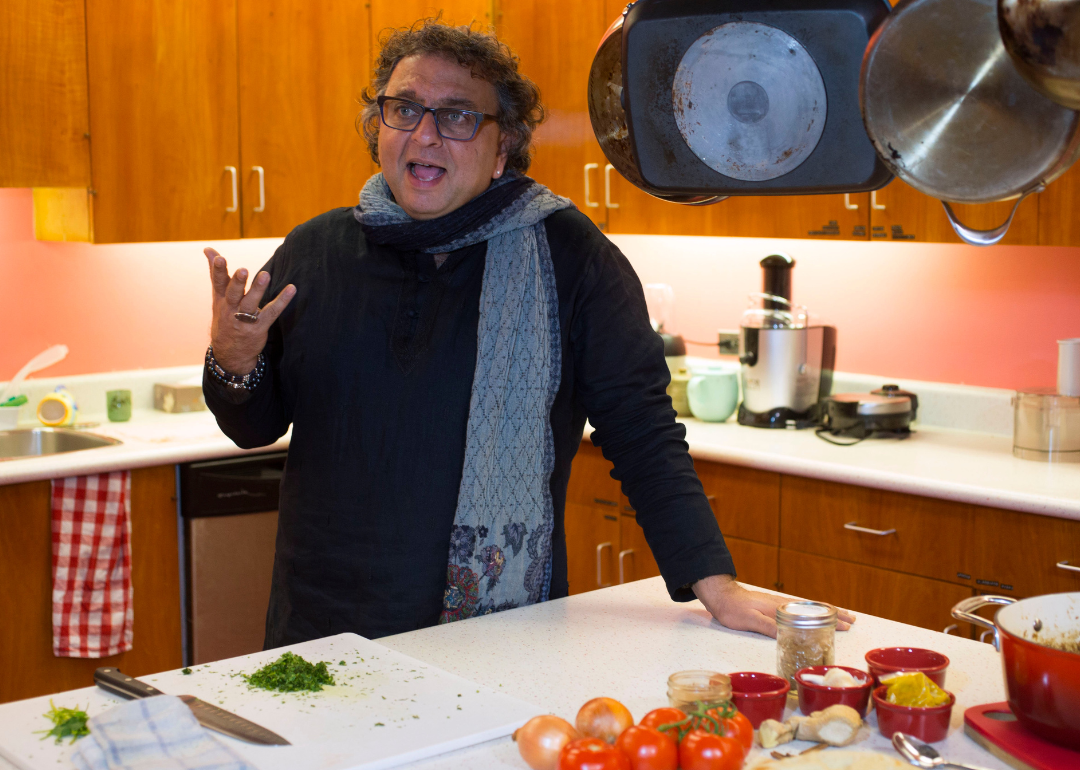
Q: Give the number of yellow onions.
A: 2